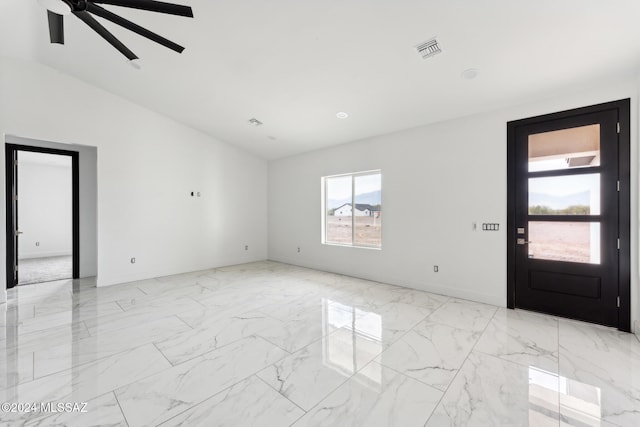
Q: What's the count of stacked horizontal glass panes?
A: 3